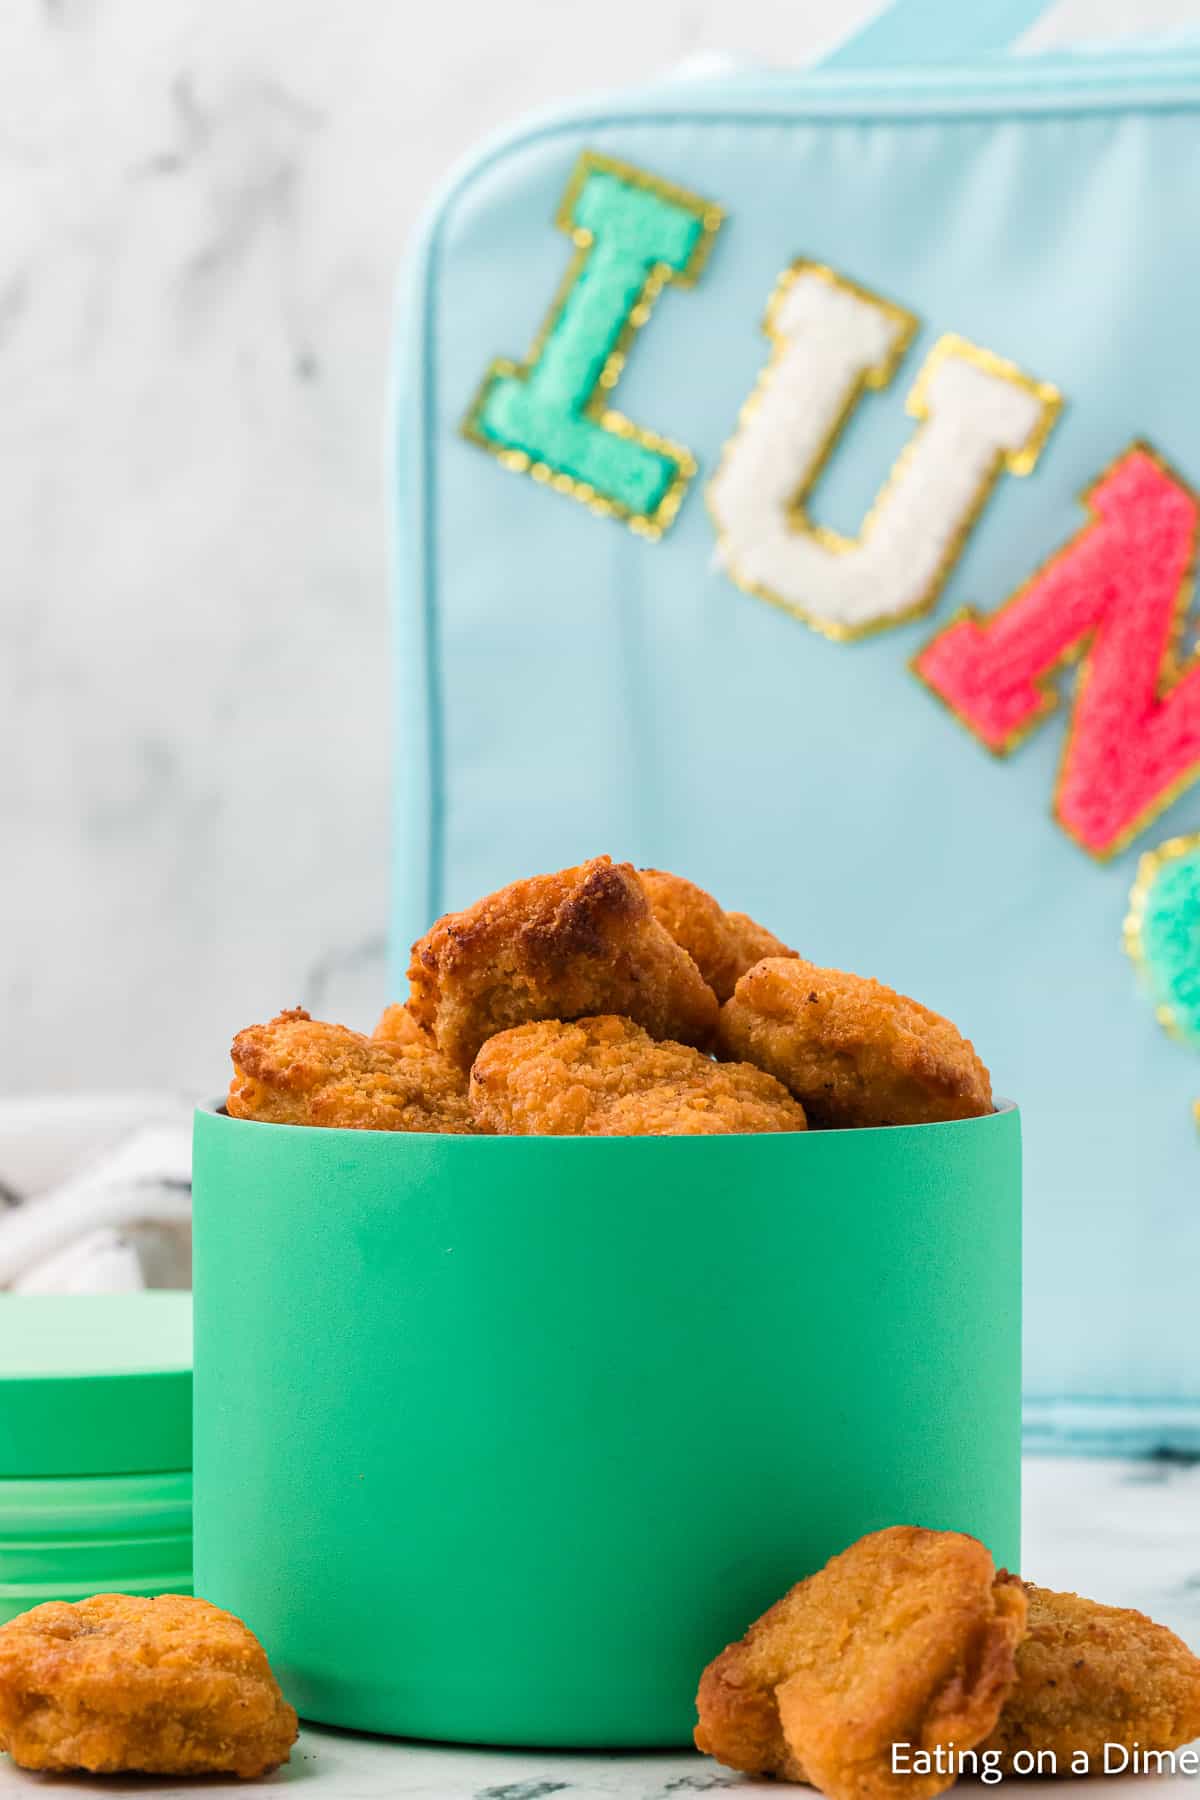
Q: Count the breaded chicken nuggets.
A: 9